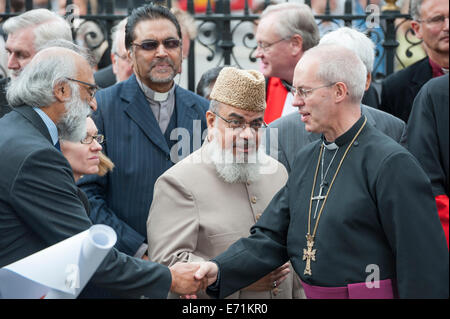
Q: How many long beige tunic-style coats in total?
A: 1